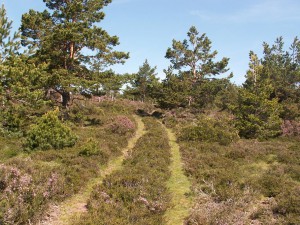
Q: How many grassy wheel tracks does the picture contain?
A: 2